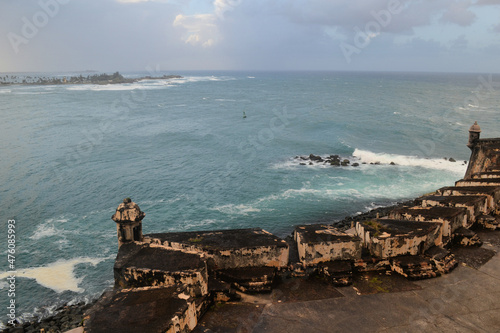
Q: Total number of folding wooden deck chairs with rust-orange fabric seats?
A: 0